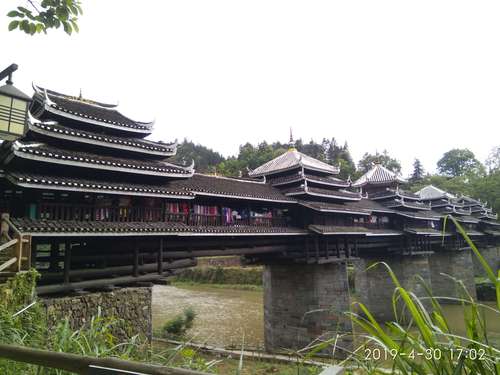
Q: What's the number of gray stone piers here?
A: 3